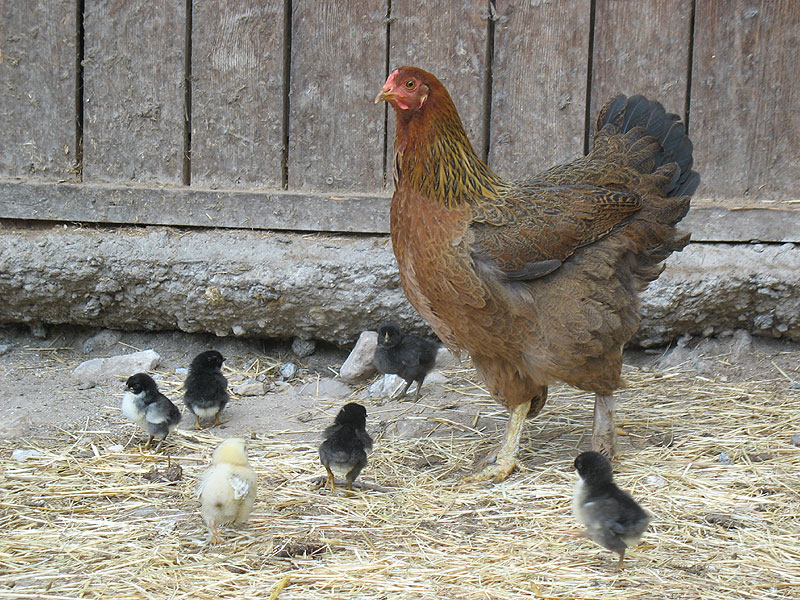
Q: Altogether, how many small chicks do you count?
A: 6